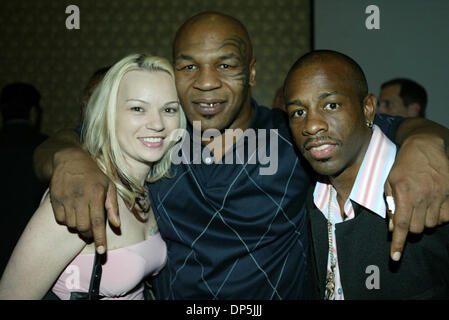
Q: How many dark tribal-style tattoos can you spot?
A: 1